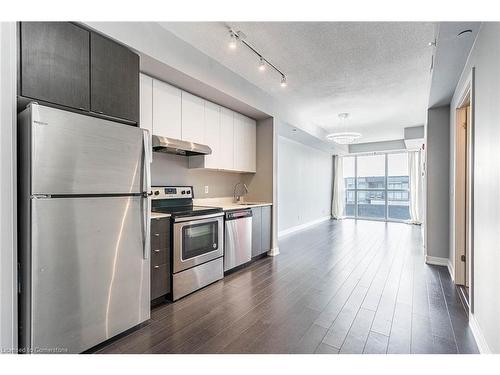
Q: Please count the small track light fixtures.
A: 3